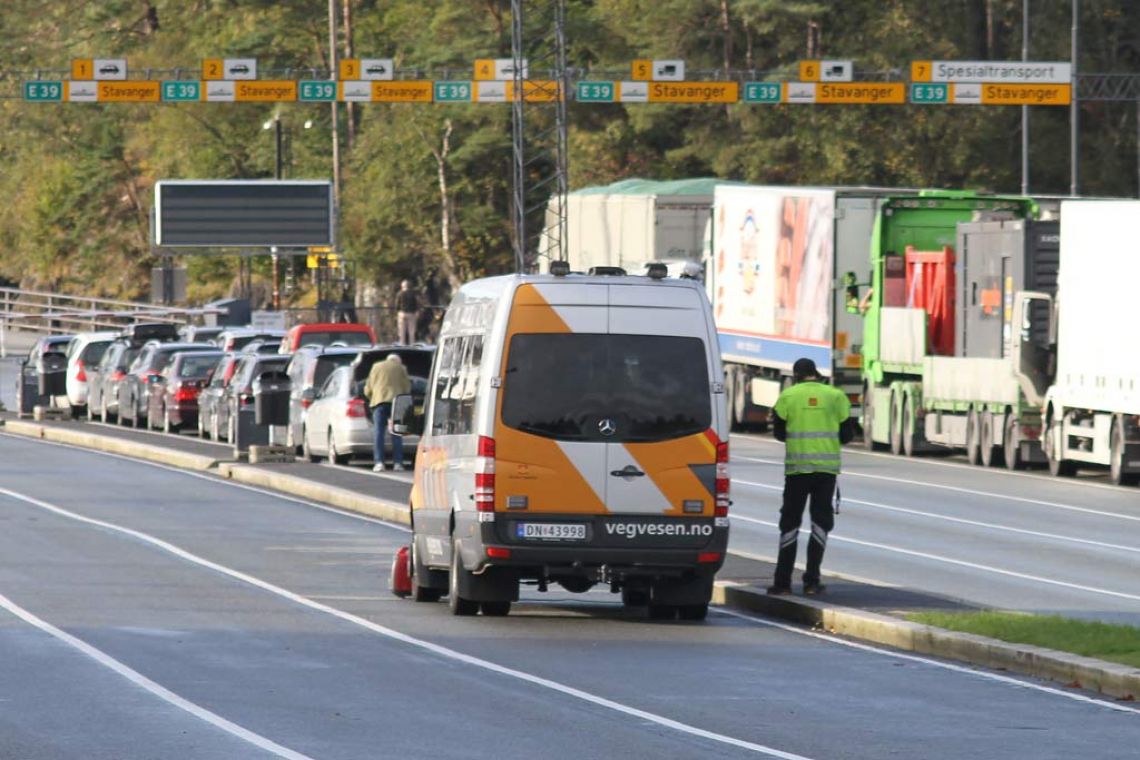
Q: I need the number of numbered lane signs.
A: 7